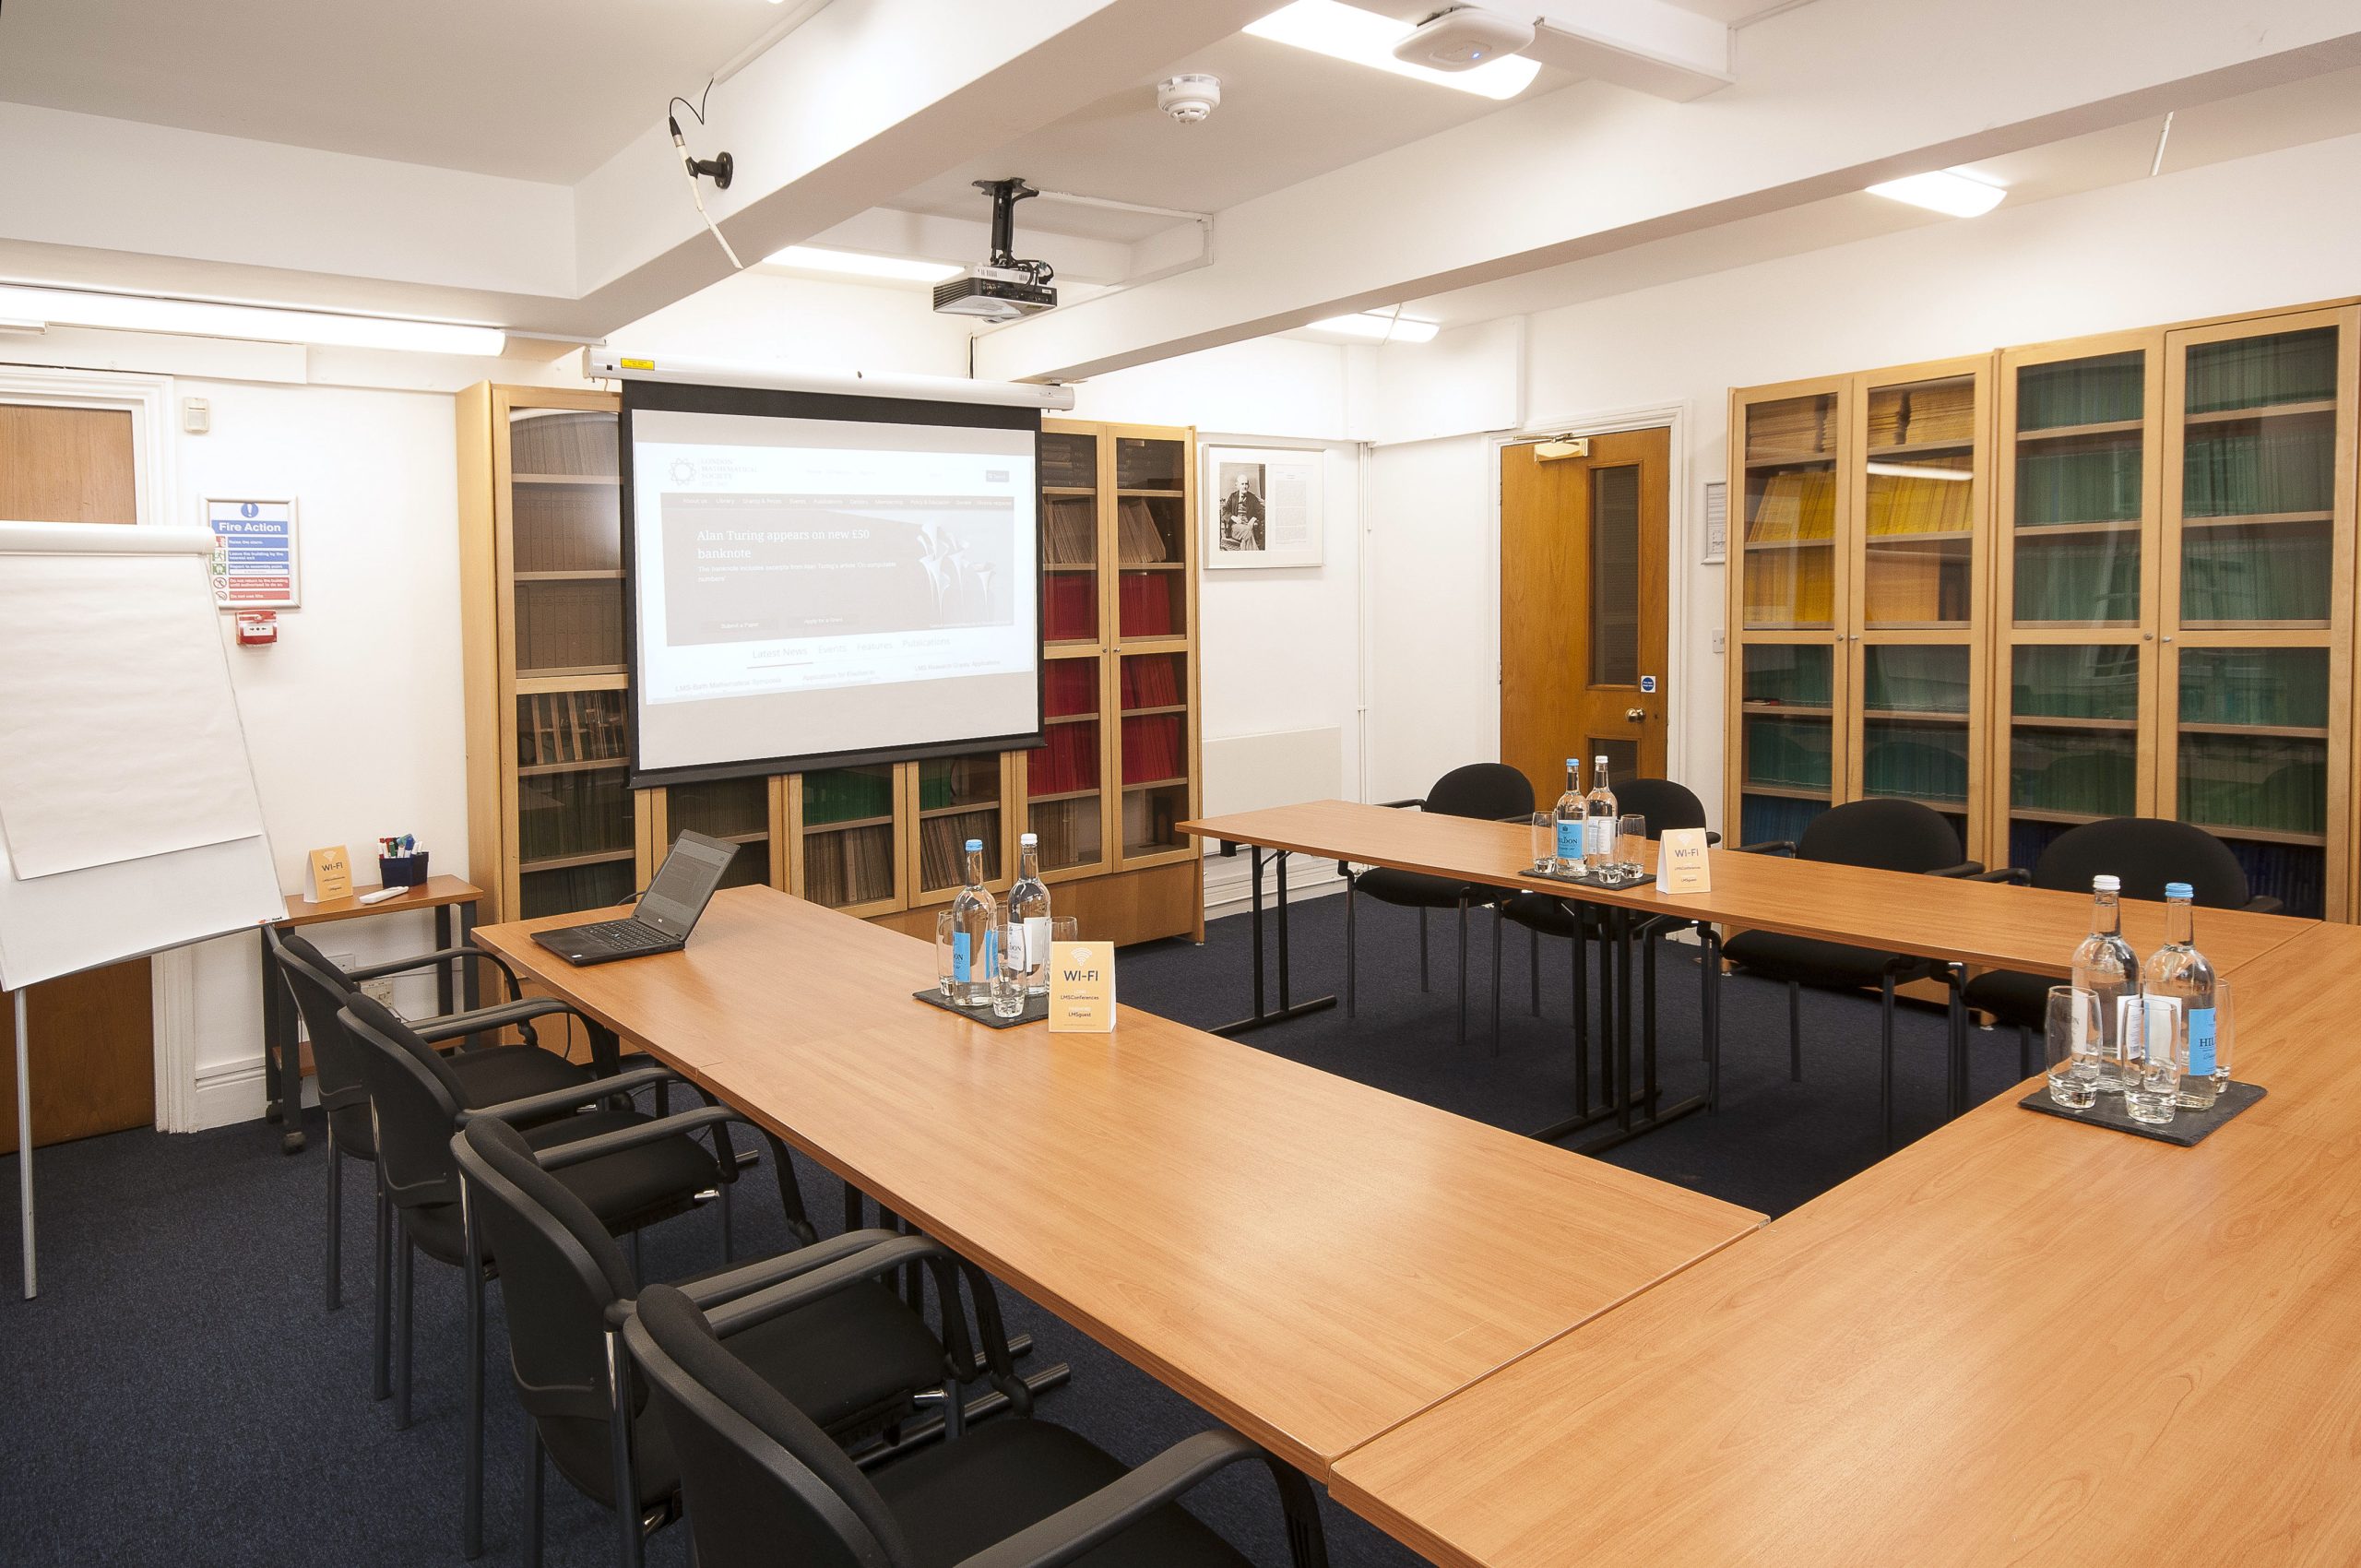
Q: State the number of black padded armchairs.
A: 8